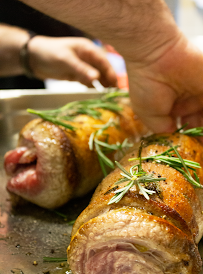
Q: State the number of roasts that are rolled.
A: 2